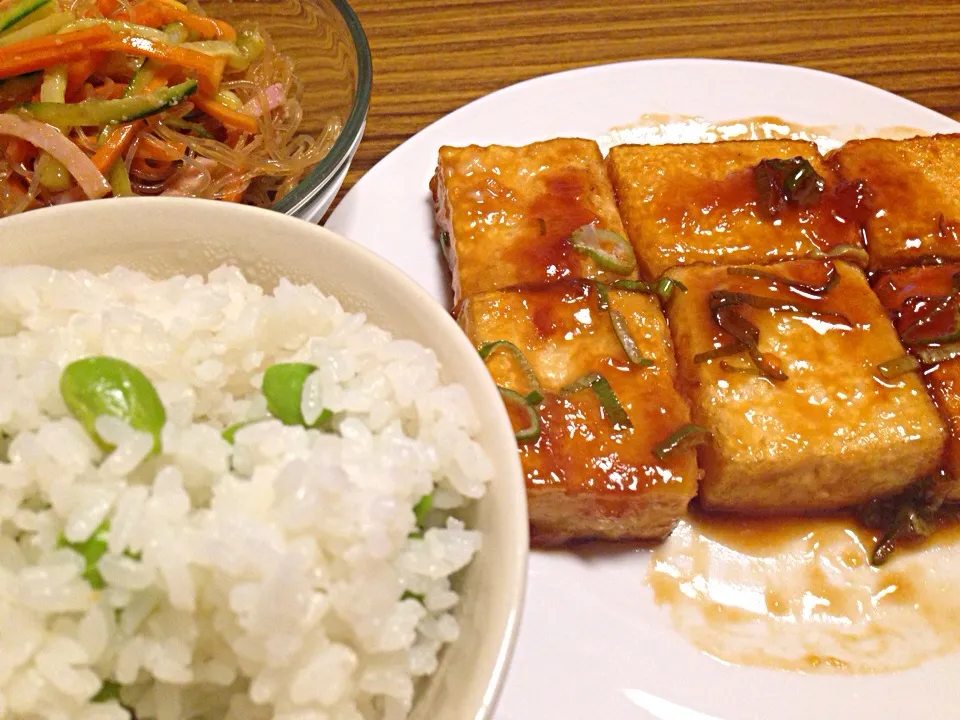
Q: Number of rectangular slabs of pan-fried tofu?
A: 6